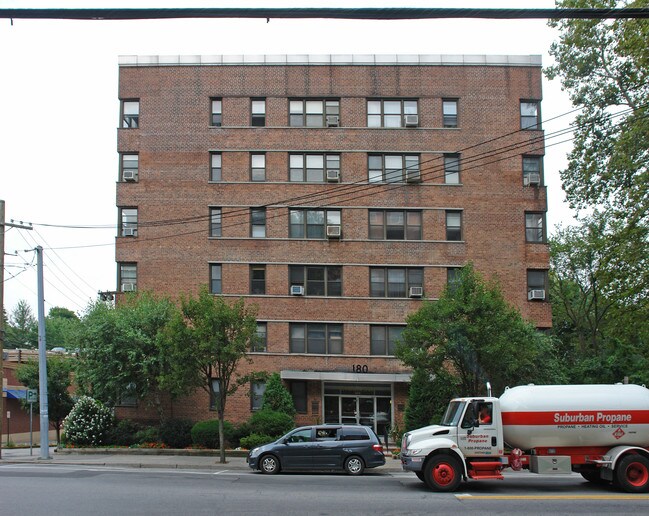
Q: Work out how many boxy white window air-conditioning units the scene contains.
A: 12